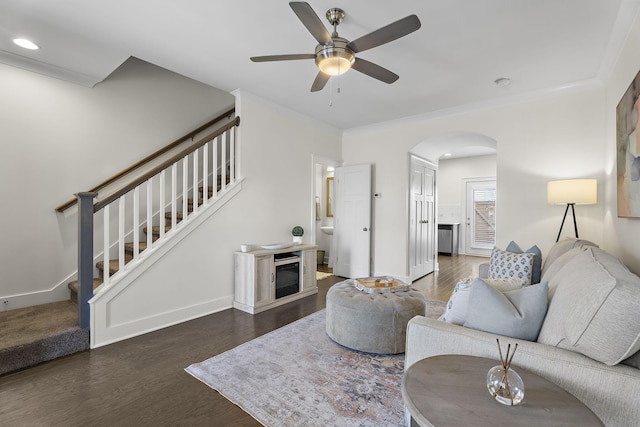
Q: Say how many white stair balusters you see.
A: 12